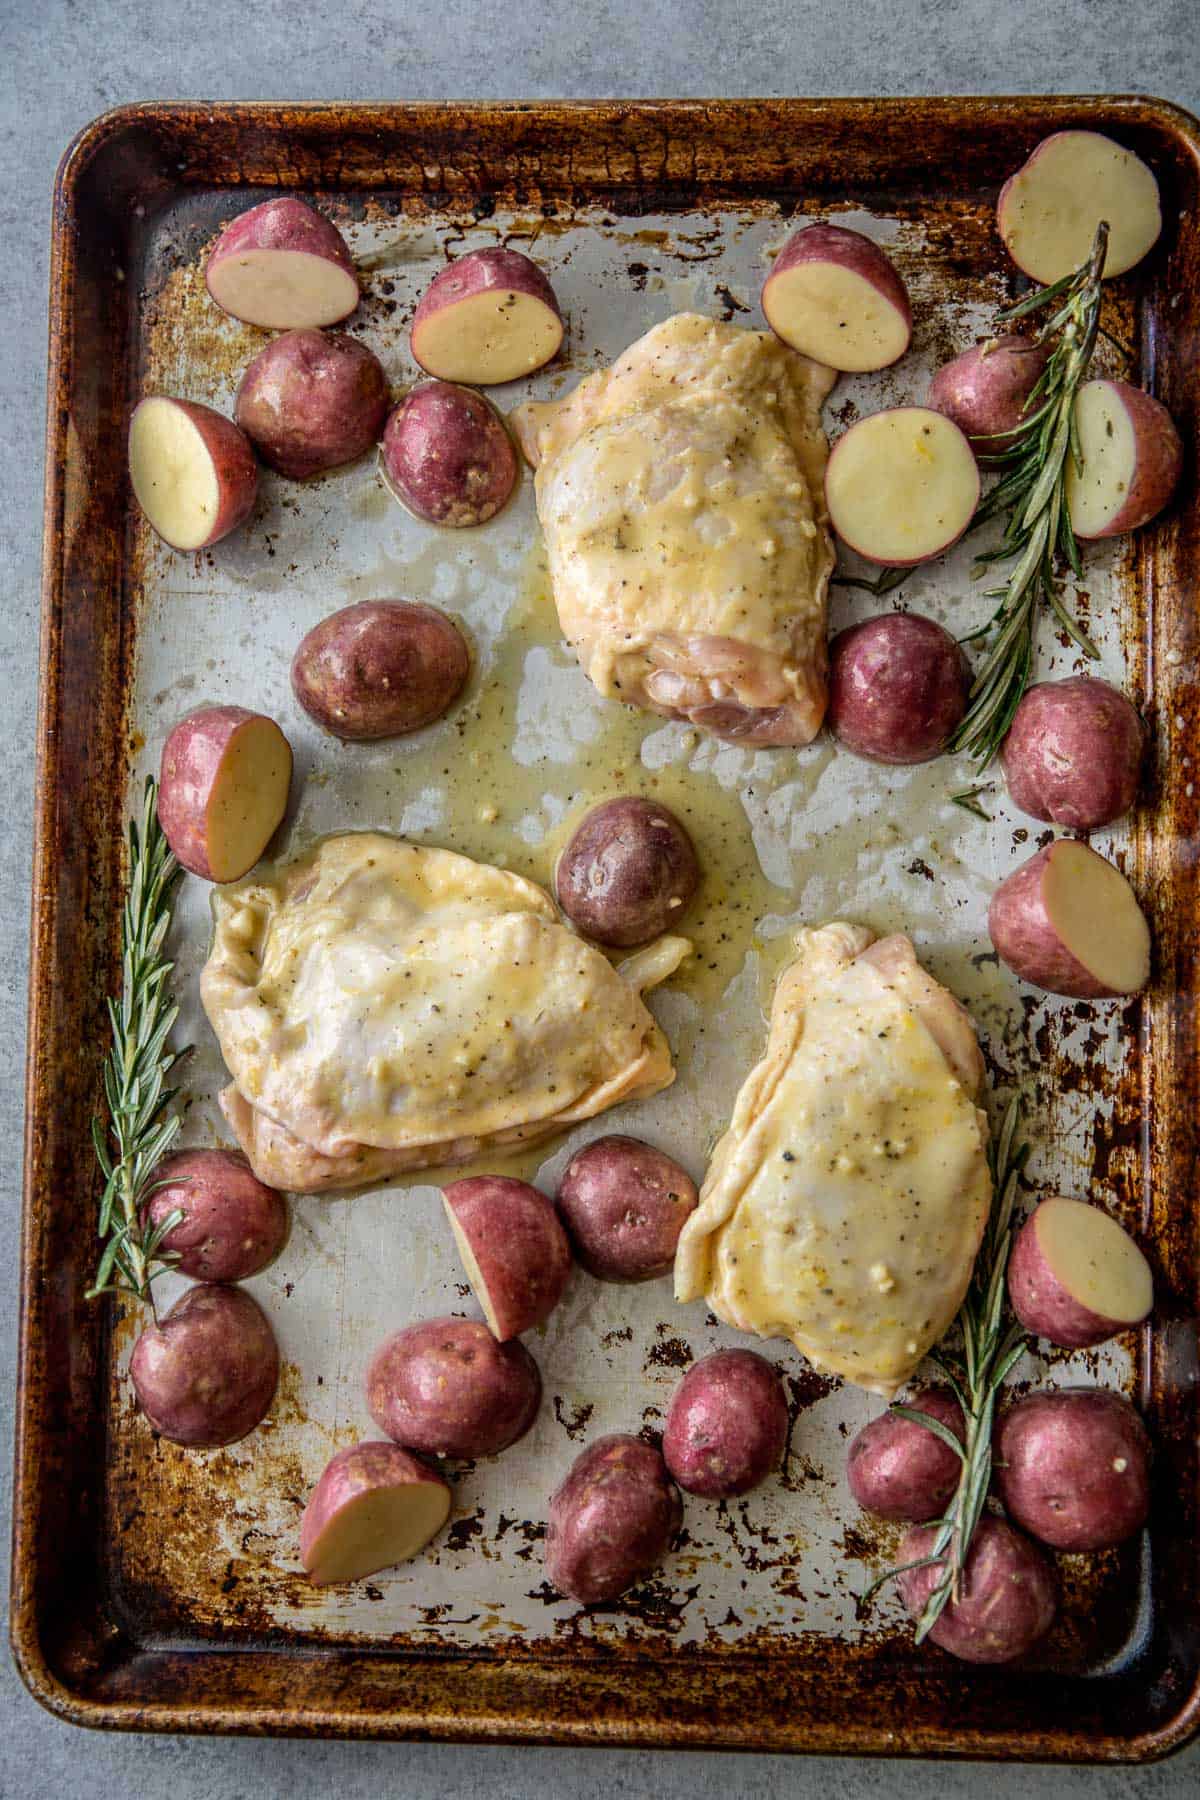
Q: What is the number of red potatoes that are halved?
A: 12